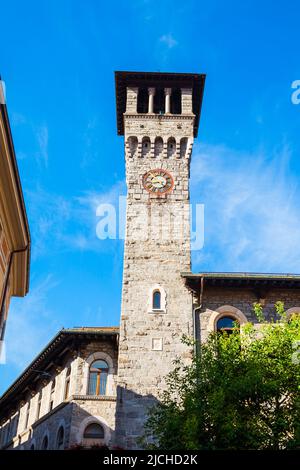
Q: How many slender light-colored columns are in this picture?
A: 2